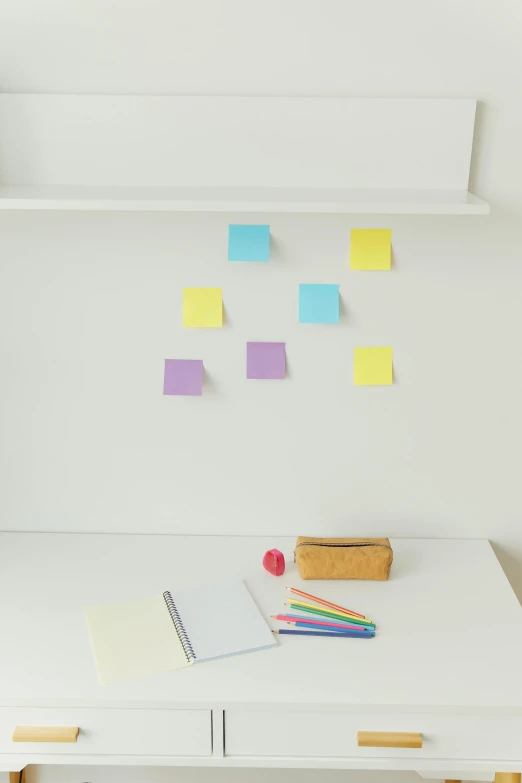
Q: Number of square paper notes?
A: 7